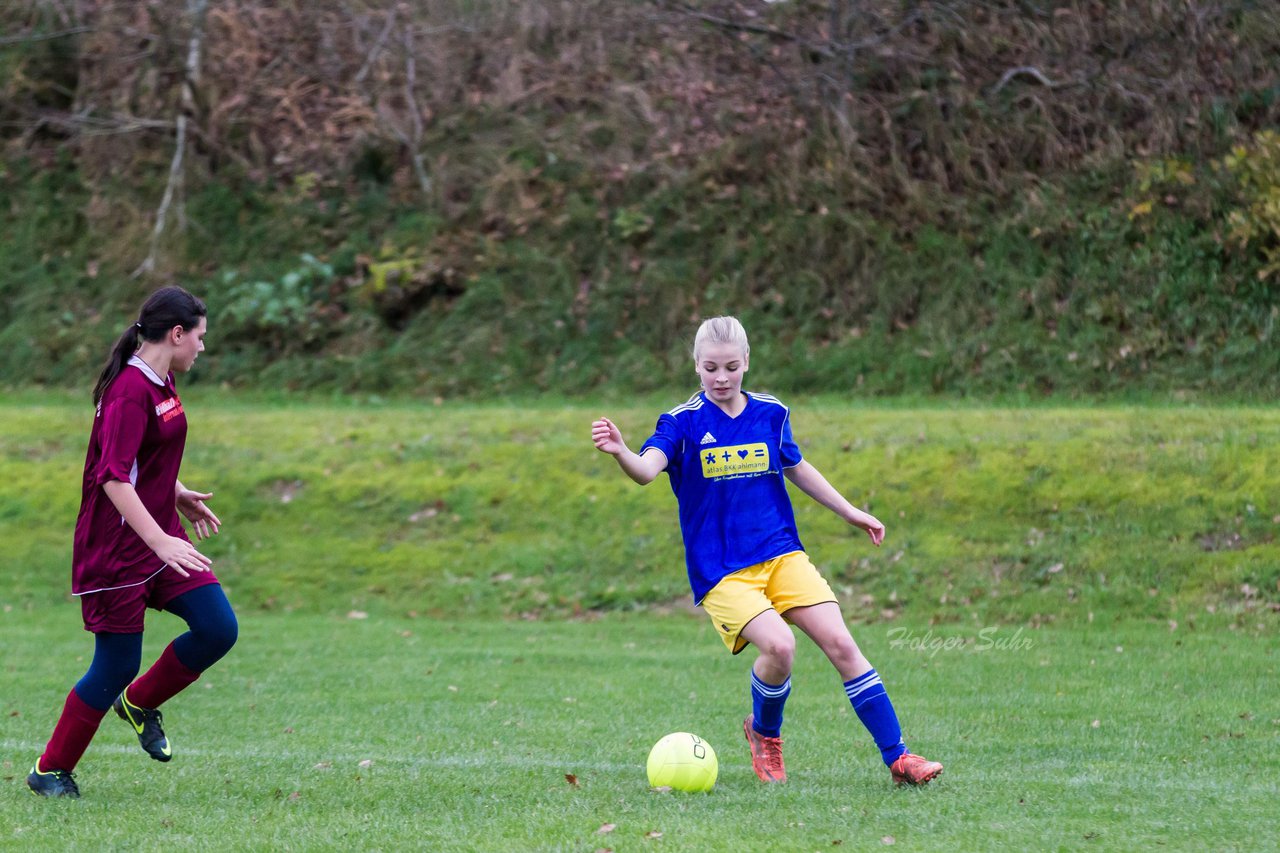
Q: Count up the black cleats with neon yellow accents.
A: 2